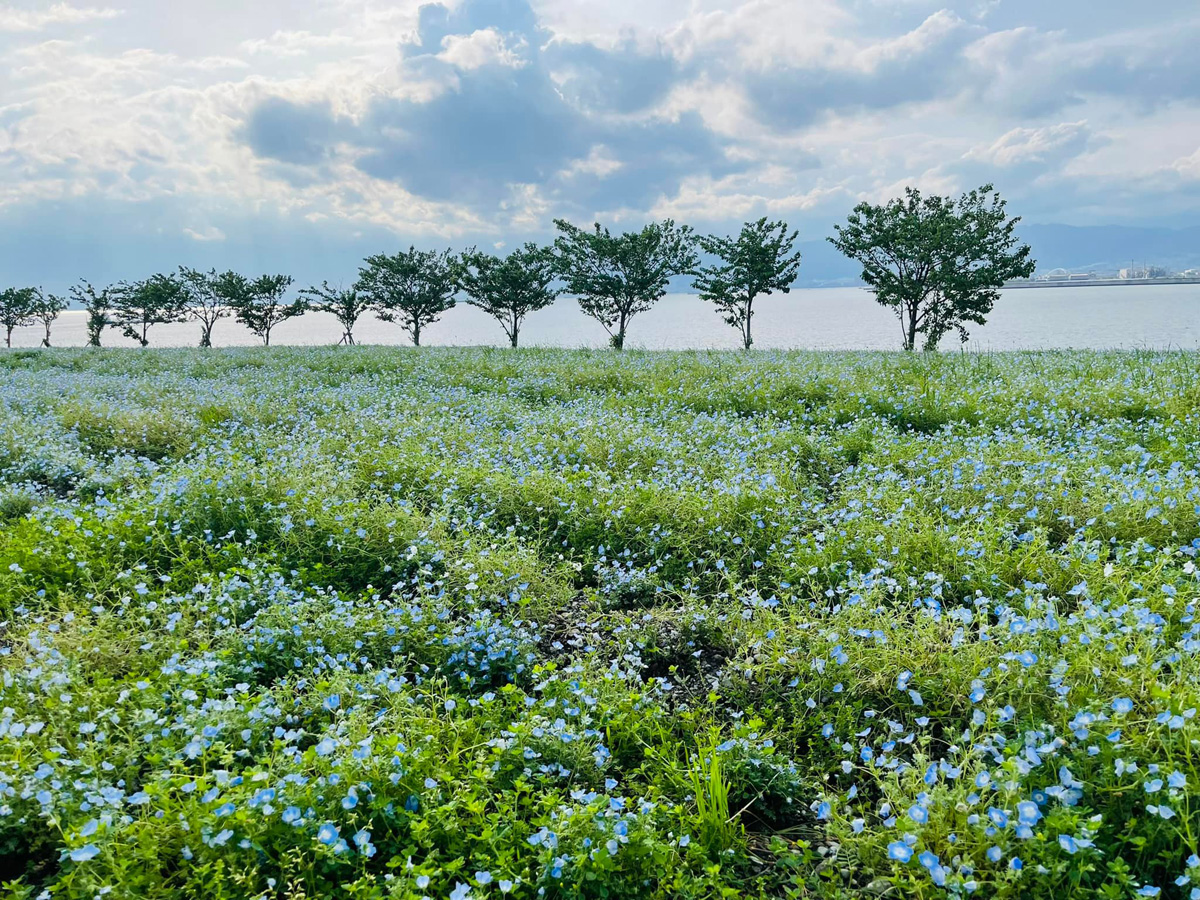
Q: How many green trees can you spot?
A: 12